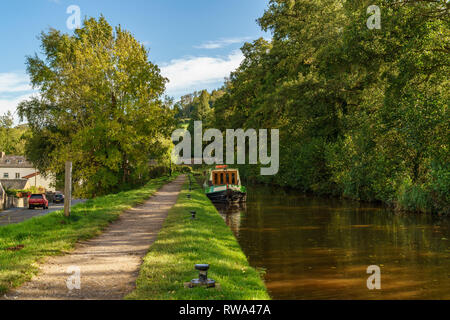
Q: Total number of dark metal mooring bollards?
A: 3